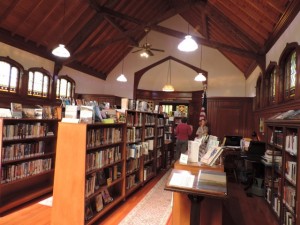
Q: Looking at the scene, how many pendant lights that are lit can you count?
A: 5